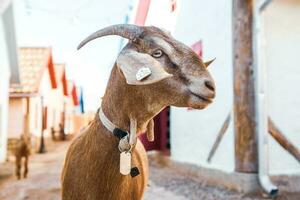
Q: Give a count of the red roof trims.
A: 3